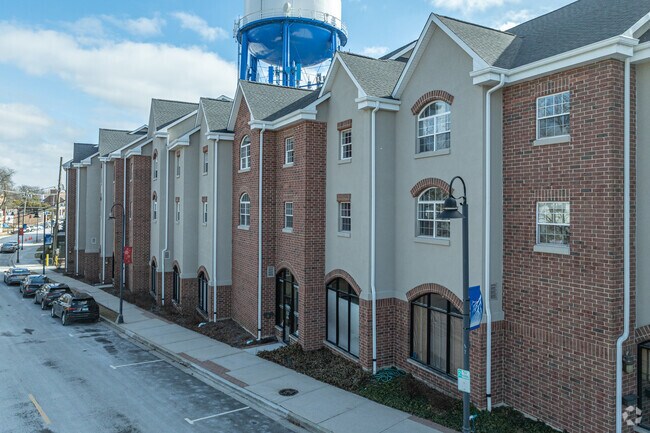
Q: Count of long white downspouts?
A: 10